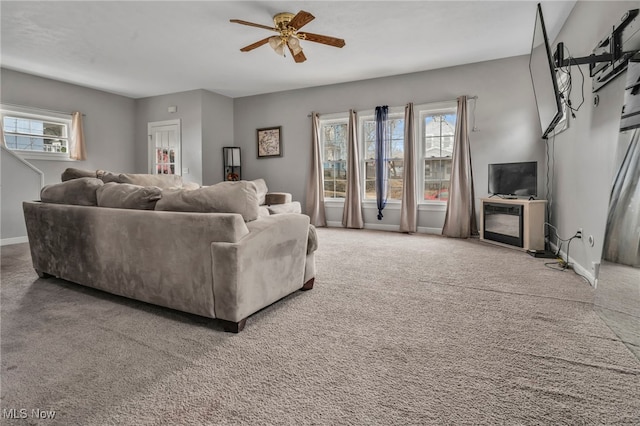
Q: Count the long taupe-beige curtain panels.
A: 4